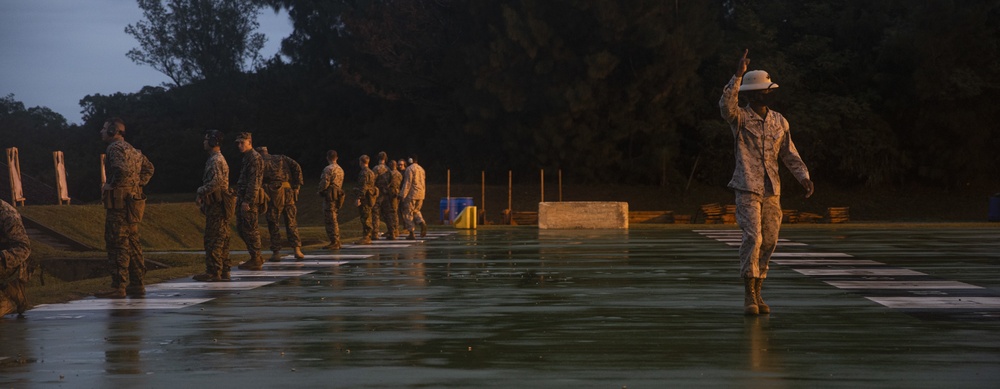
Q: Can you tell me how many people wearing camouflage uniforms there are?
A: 12